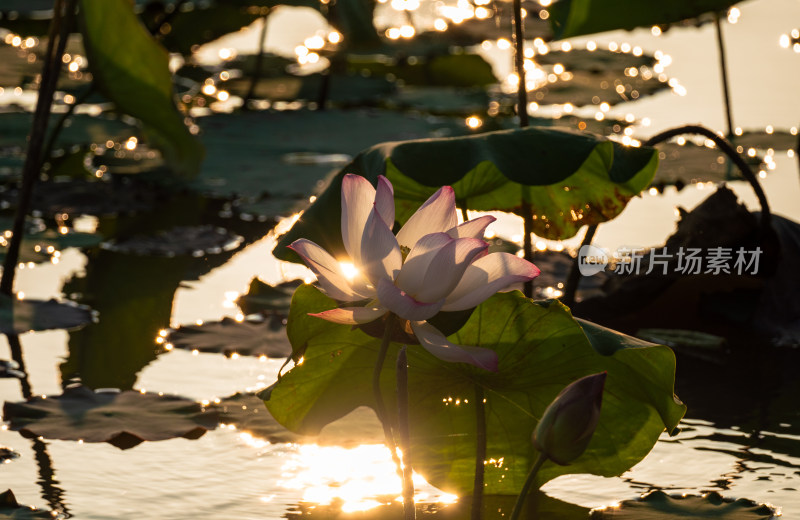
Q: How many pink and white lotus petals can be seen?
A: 12